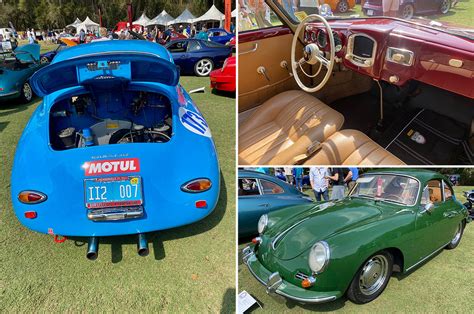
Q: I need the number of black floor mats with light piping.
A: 1